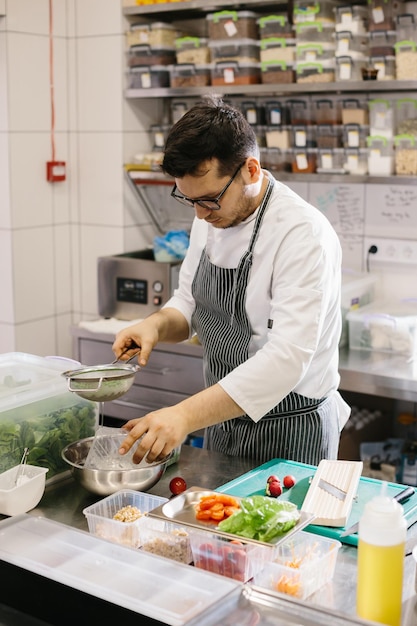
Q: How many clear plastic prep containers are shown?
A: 4